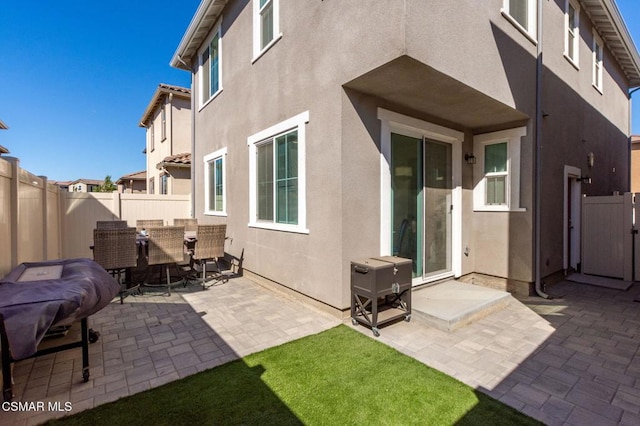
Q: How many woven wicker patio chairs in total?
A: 6